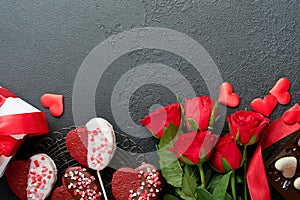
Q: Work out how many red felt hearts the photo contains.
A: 5